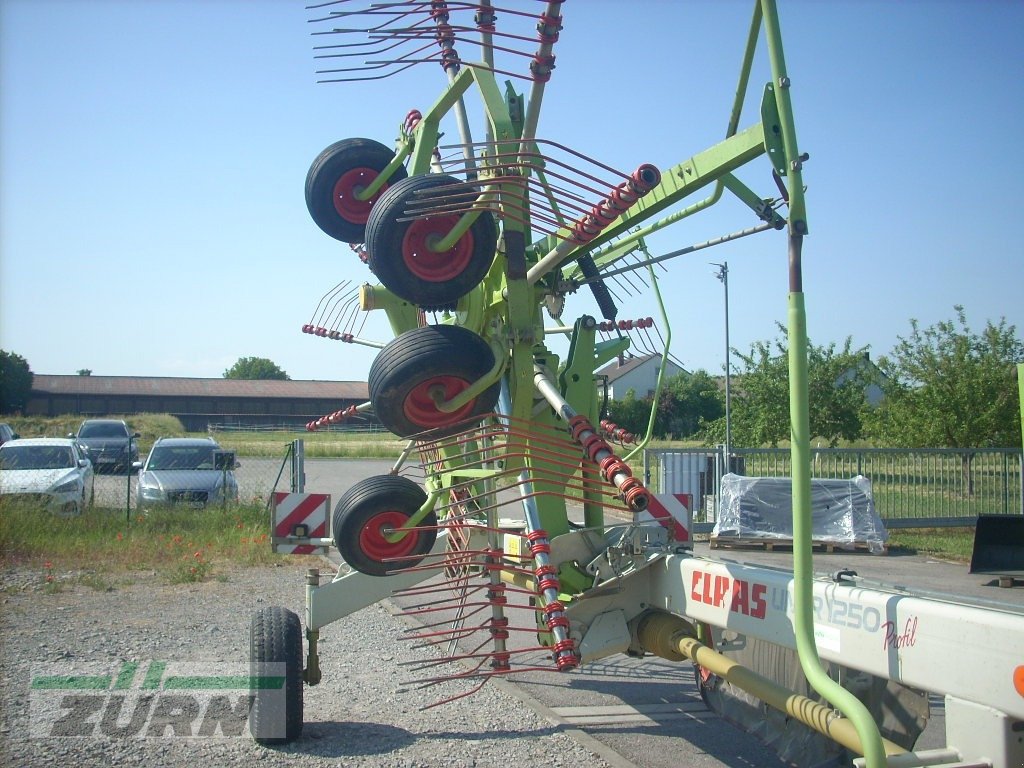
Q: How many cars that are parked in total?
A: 4